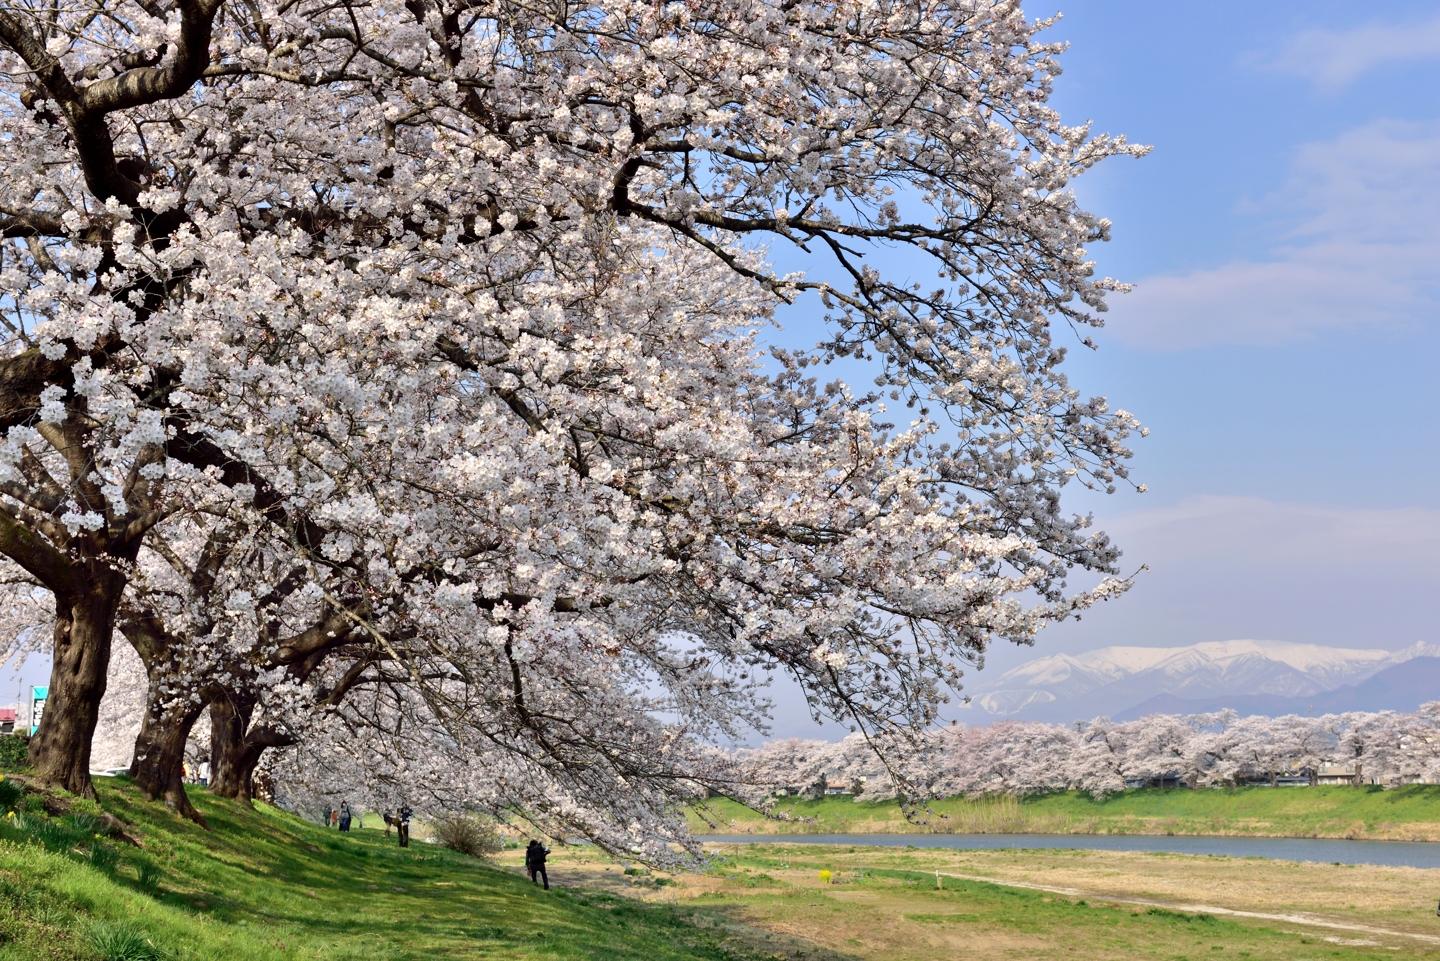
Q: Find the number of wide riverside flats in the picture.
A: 1